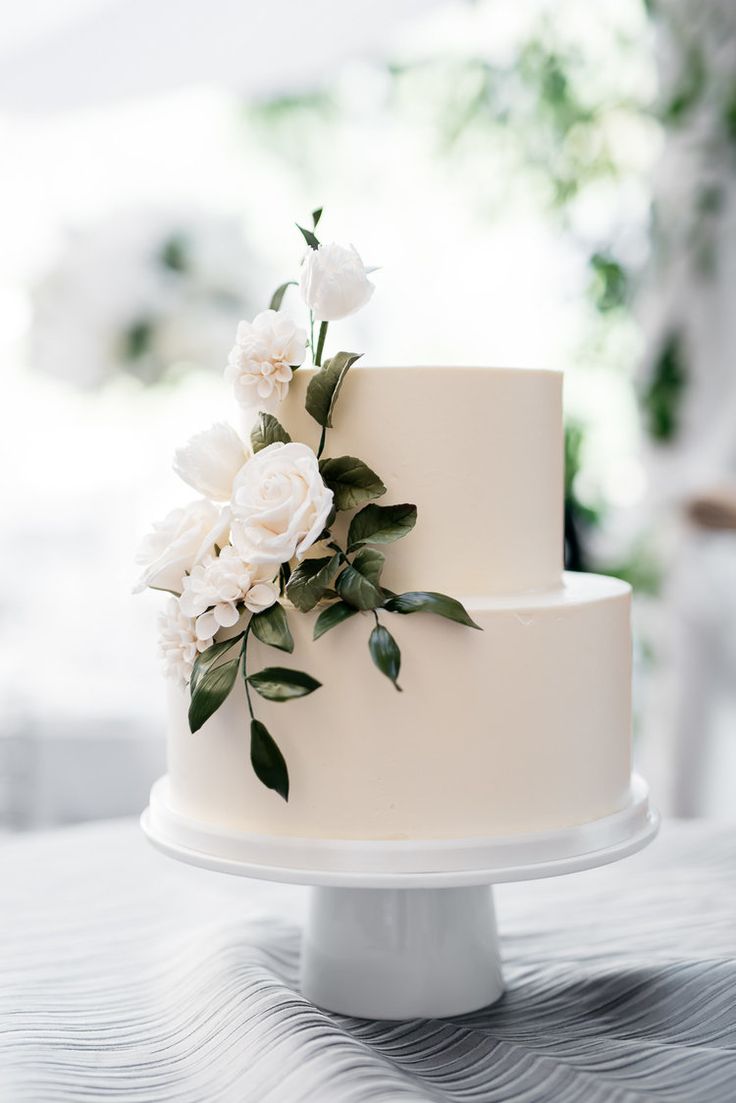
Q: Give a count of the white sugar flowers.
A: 7